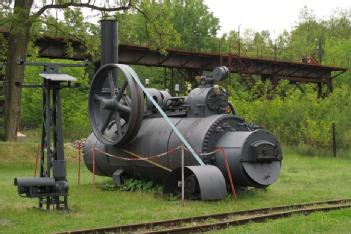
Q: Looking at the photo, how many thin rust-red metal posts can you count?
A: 5